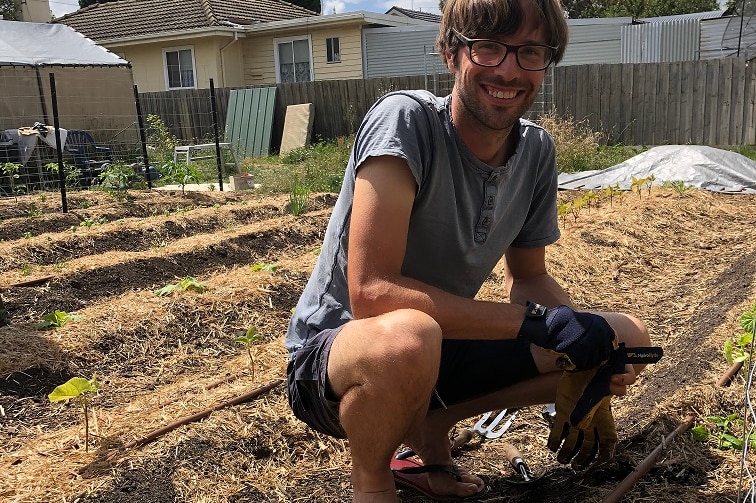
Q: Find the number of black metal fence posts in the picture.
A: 3